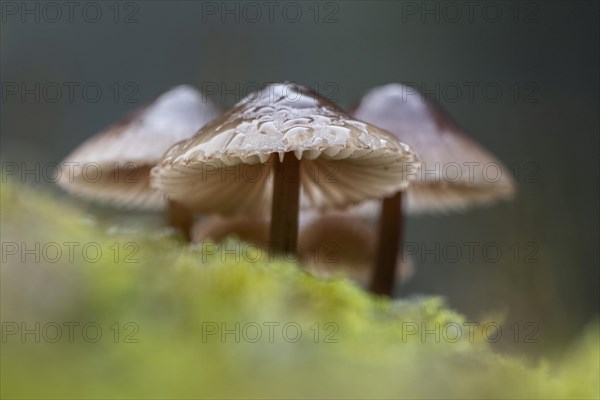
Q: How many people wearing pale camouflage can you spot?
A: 0